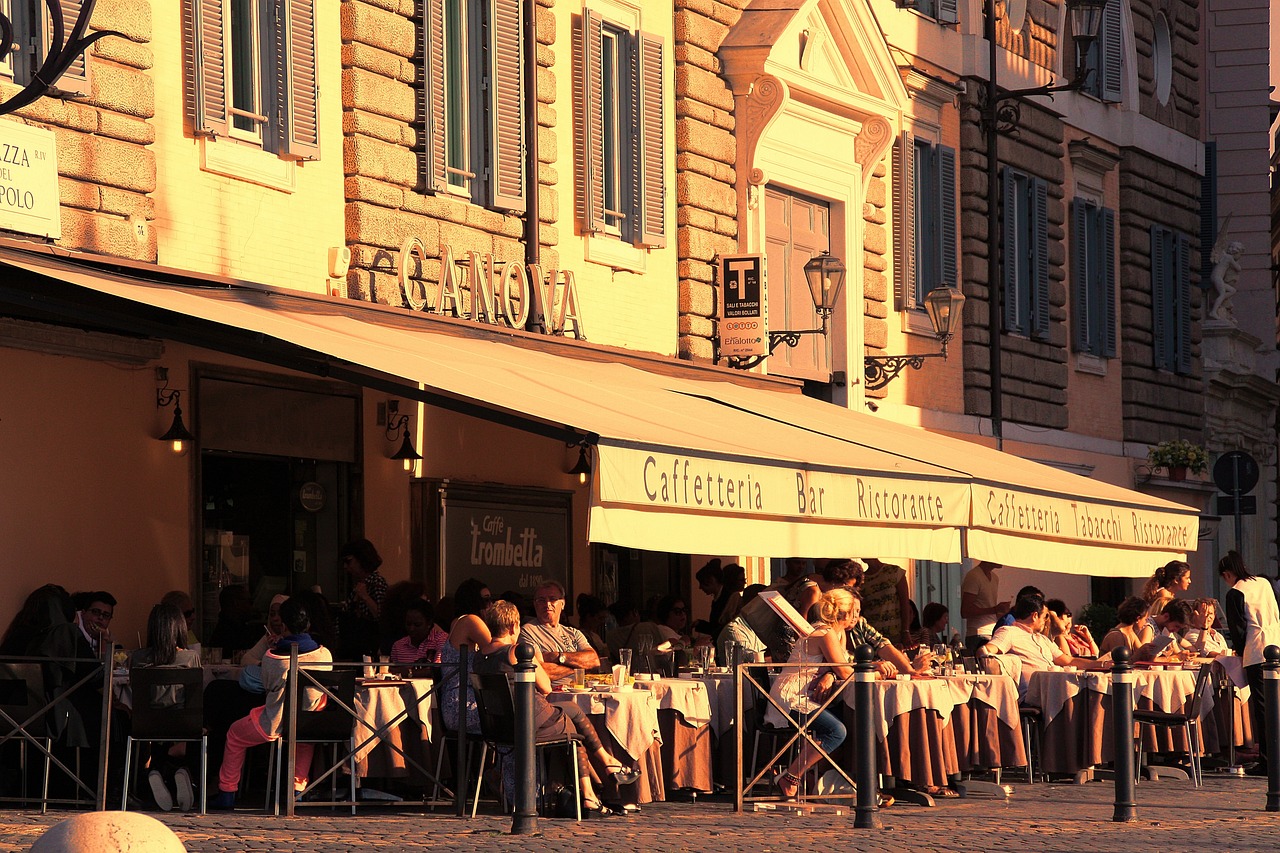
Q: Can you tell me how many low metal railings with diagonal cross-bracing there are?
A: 3